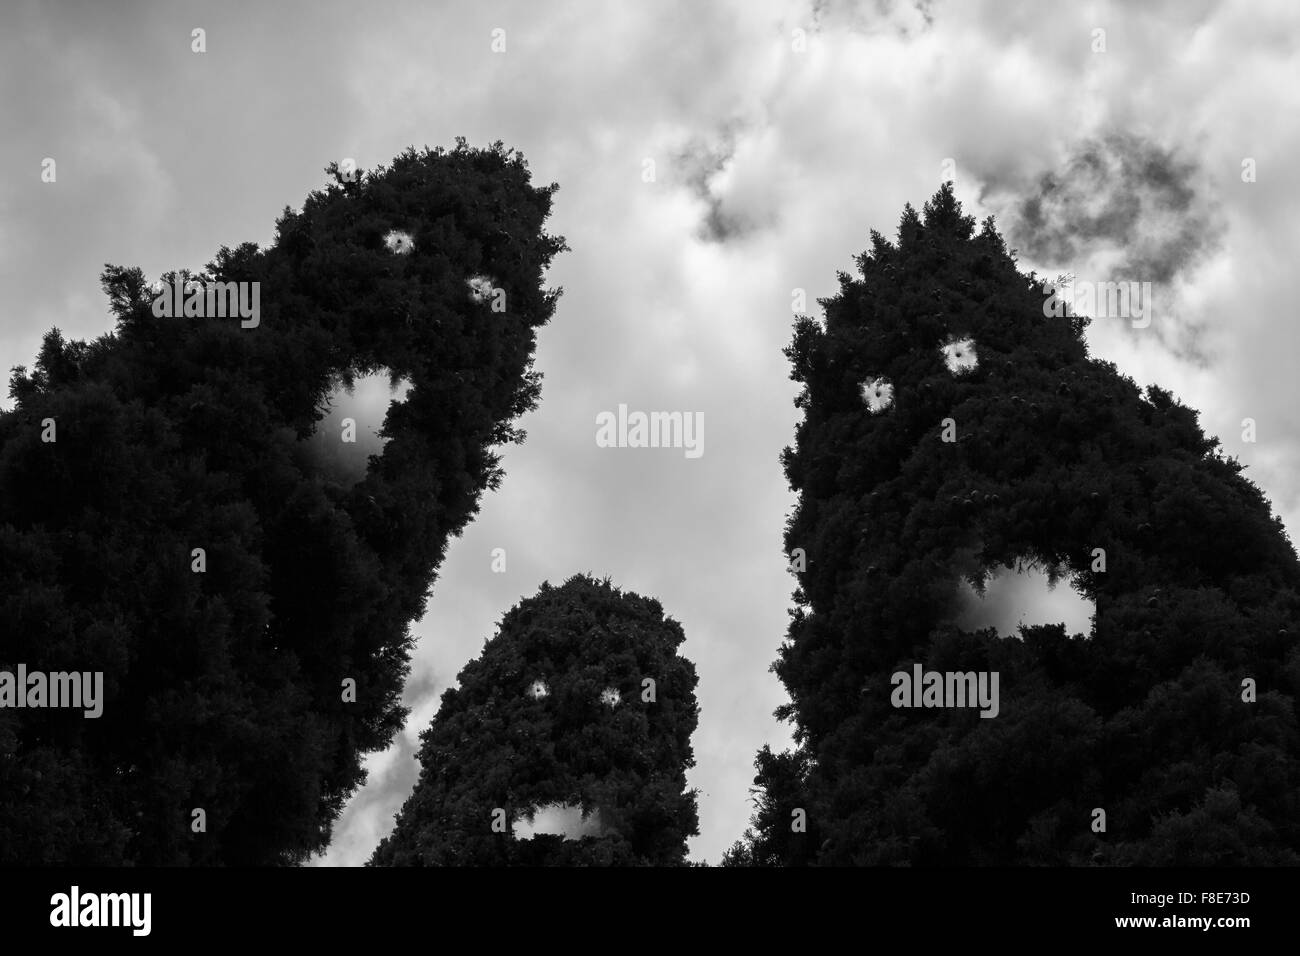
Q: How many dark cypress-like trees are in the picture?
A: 3